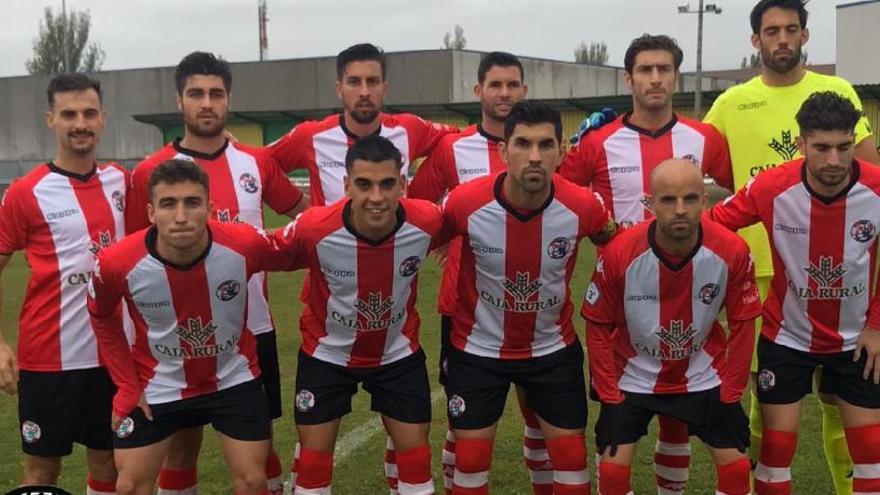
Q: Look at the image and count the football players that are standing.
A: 11